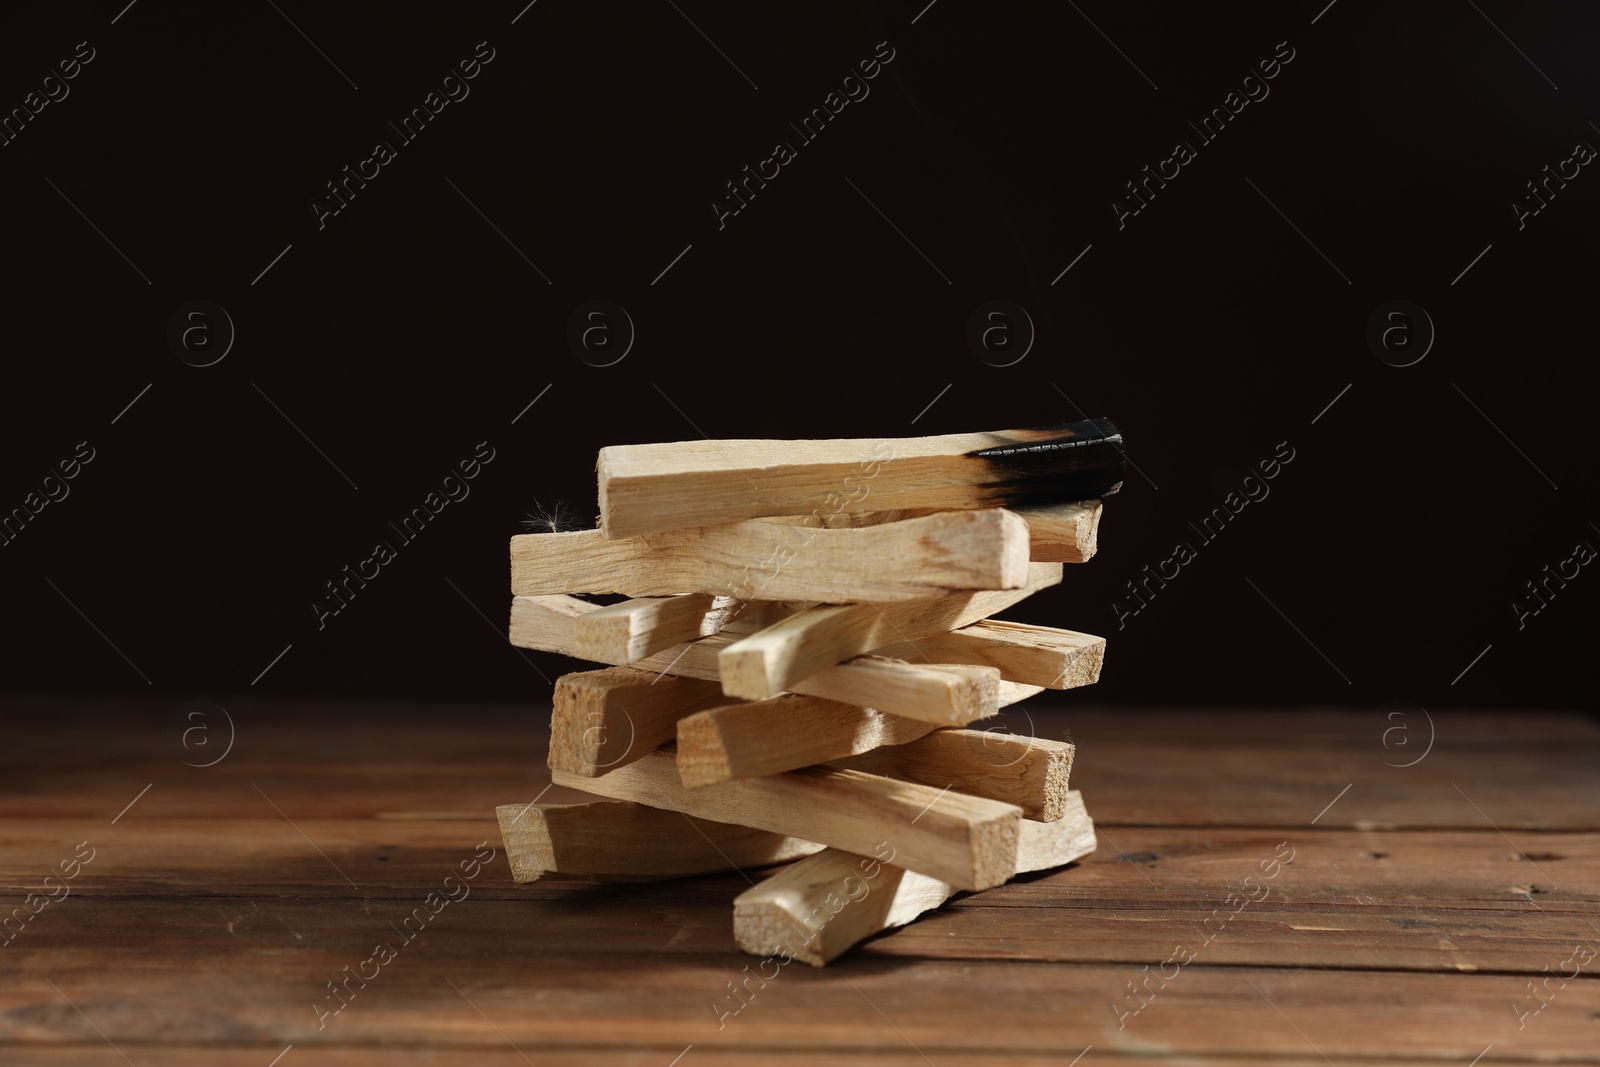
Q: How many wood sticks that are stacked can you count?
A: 13